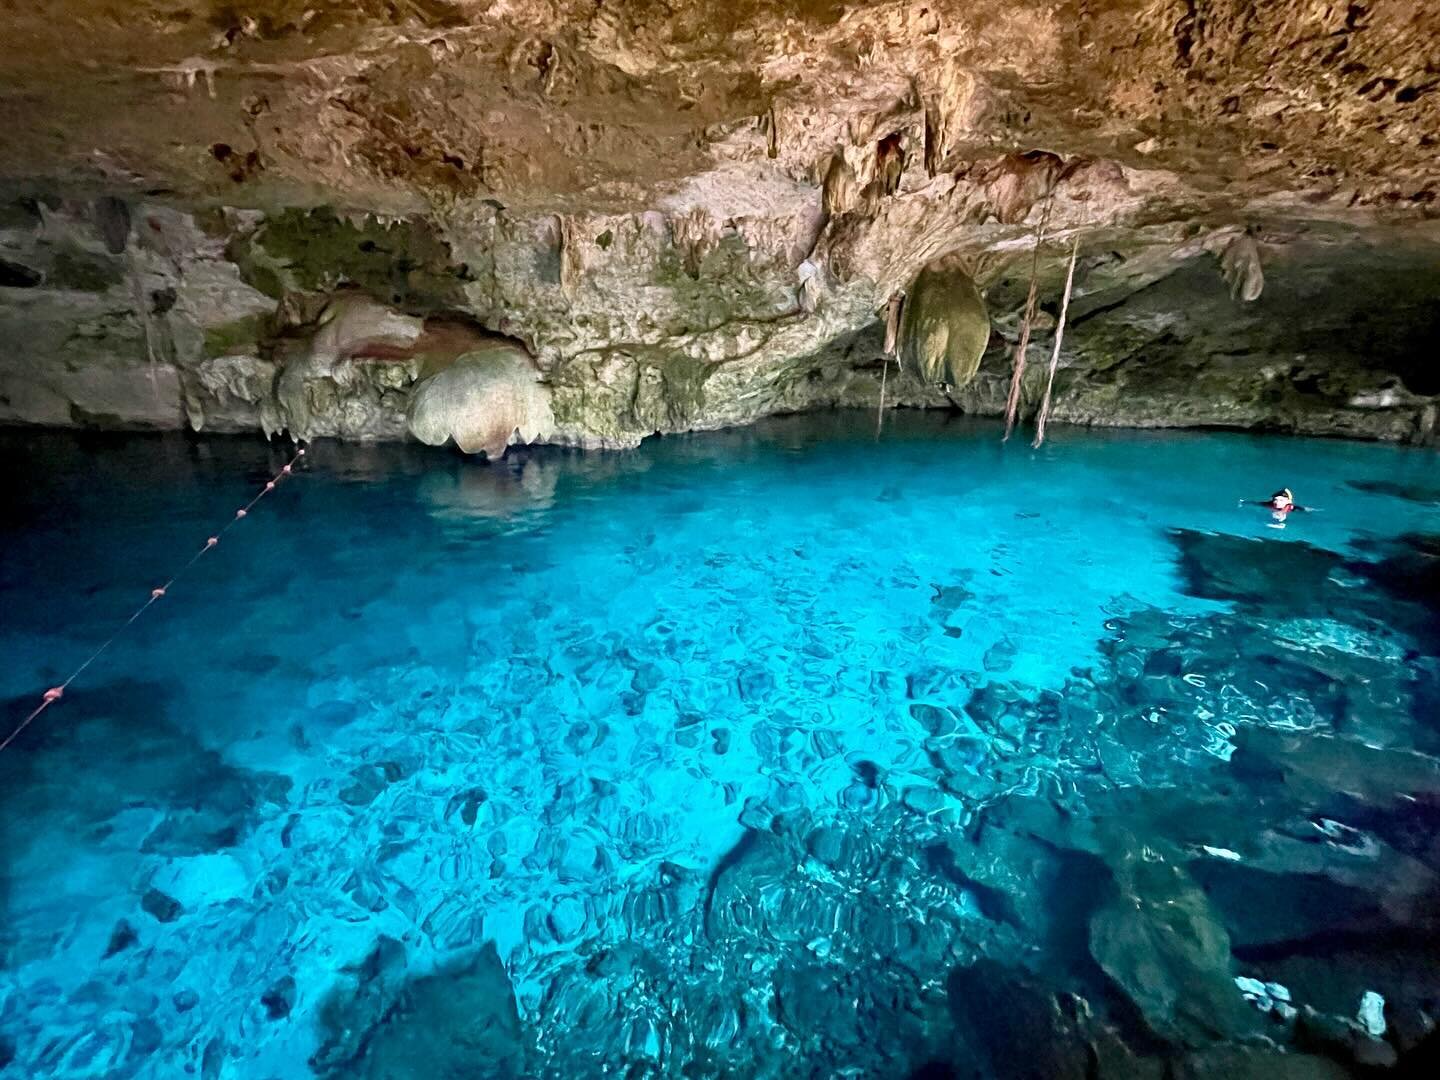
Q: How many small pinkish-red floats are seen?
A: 7